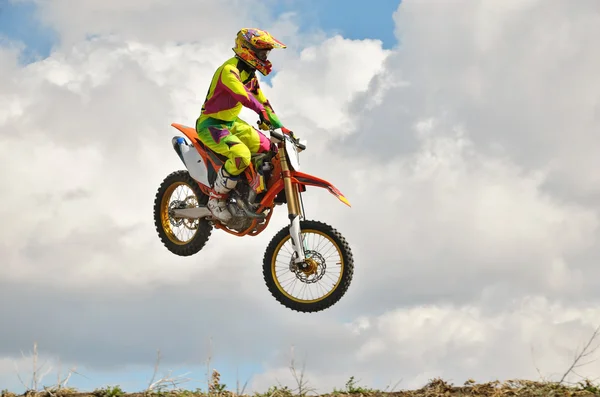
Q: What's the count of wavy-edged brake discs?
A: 2